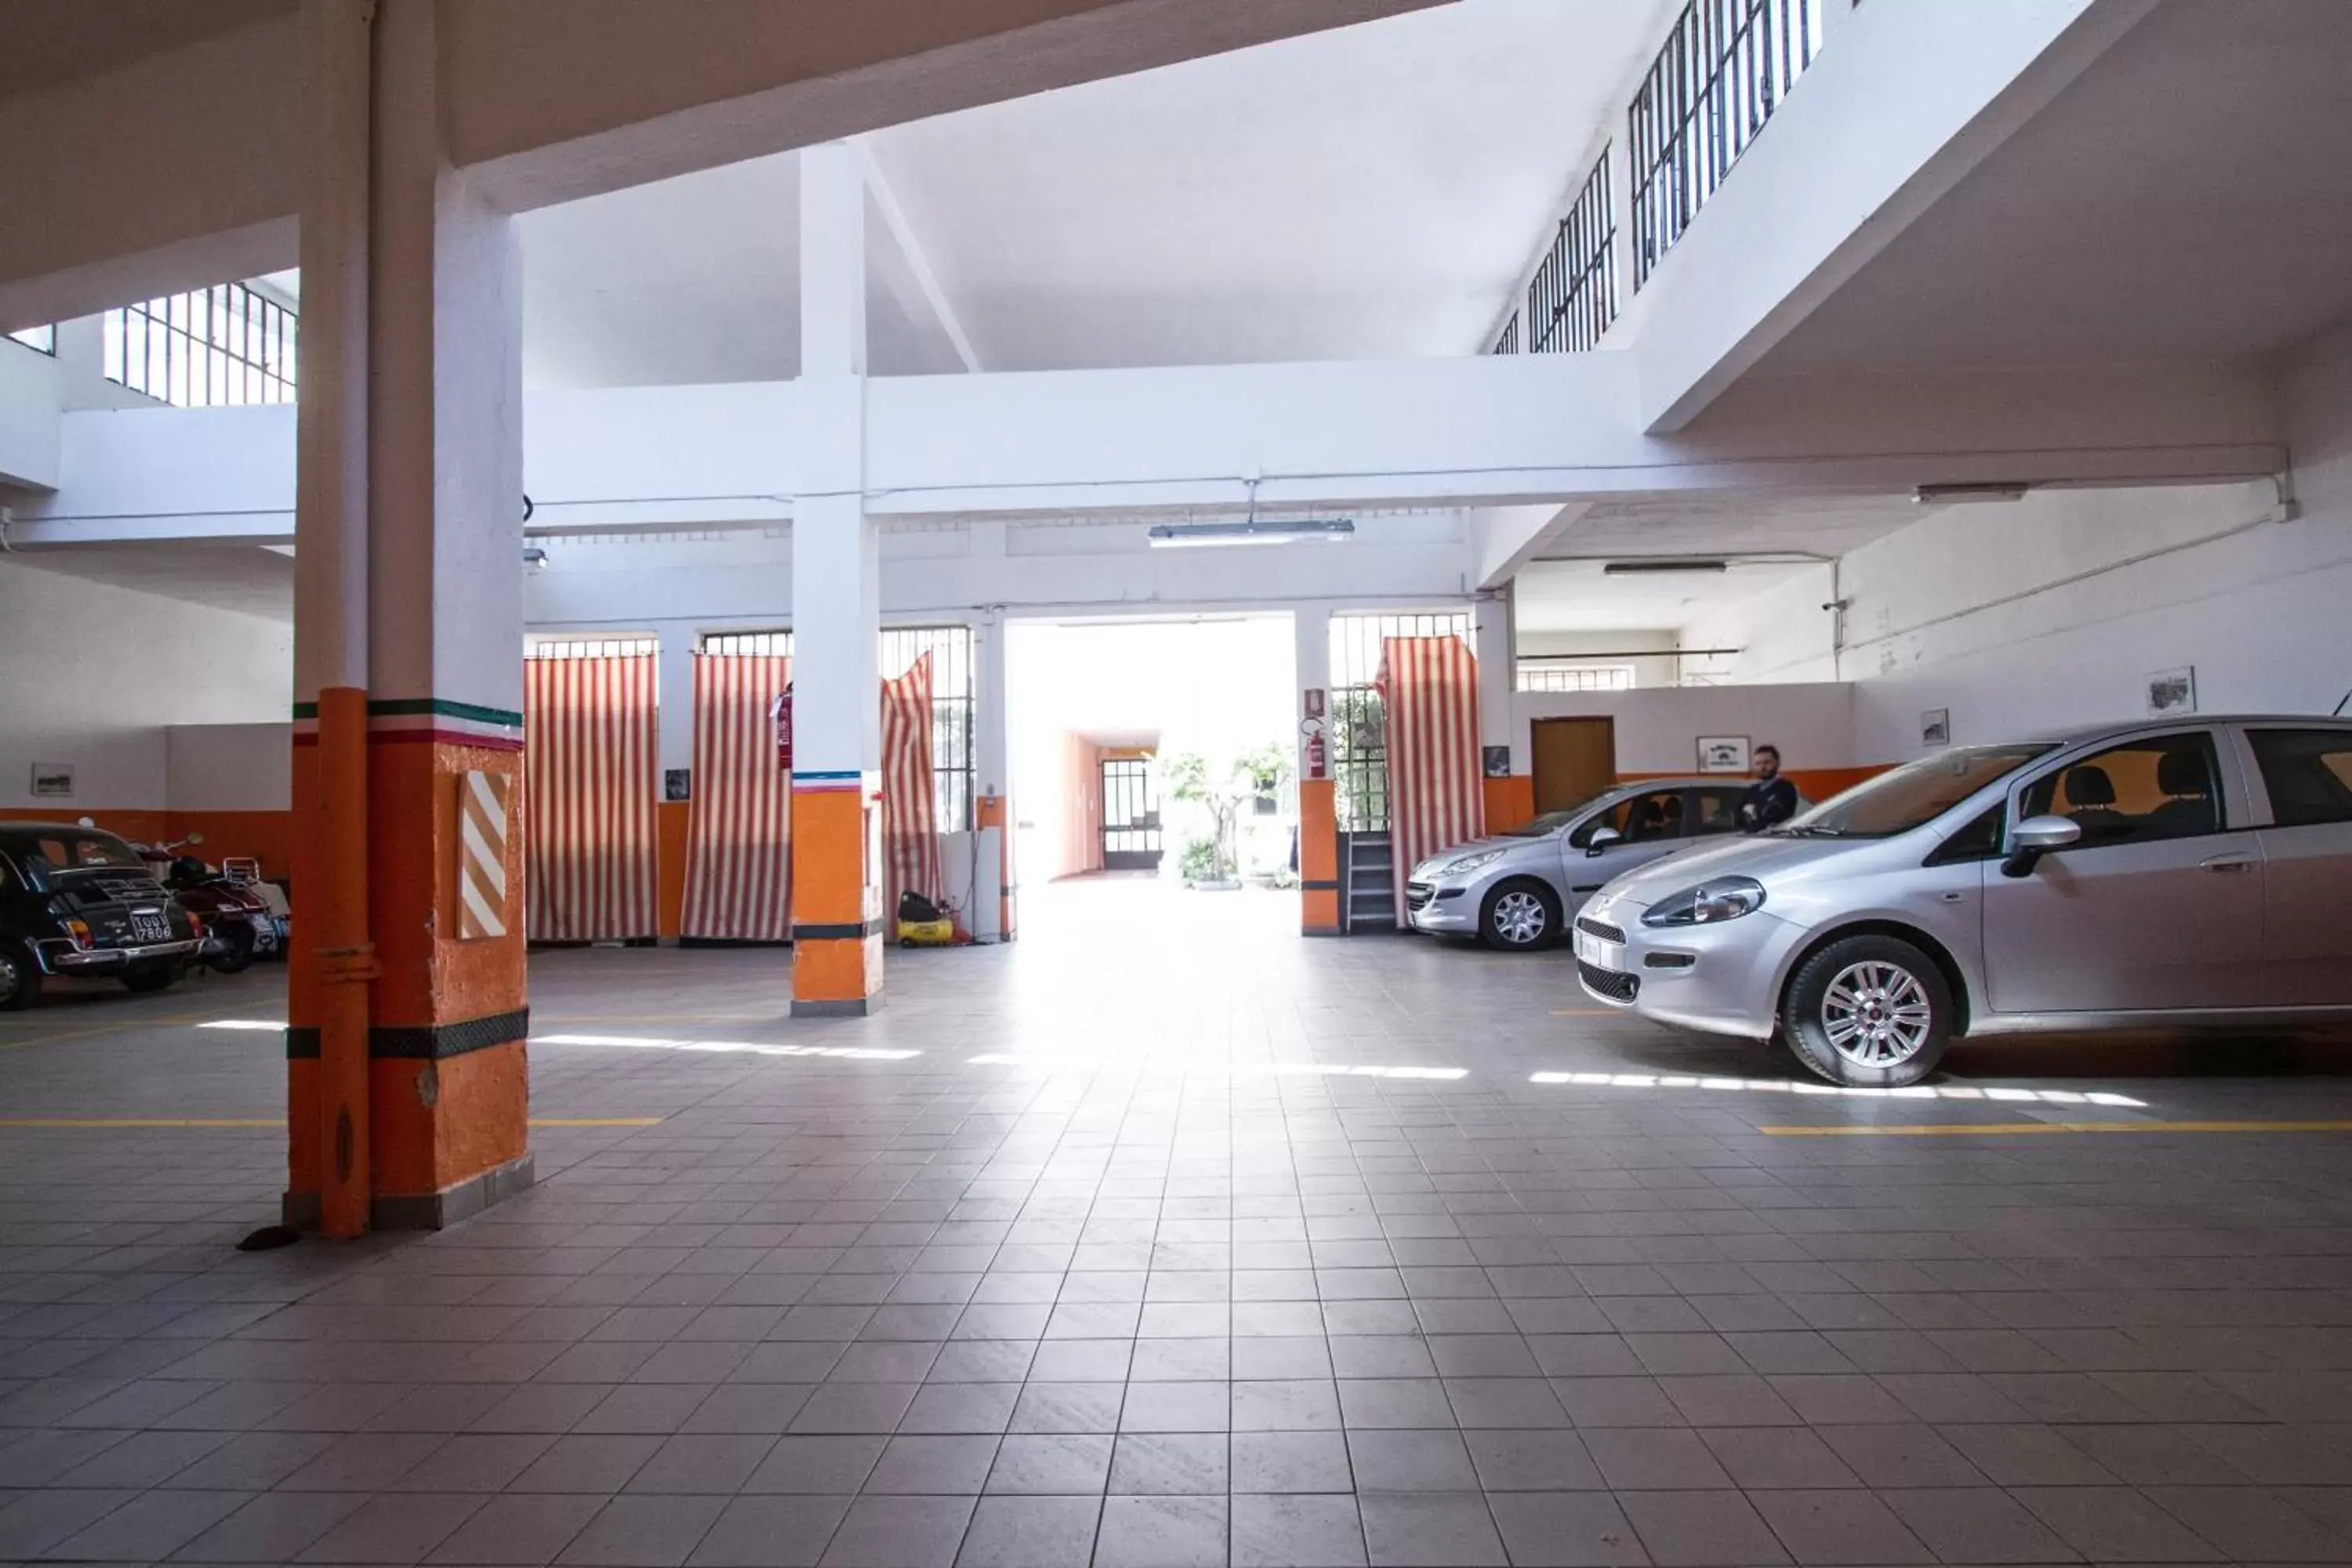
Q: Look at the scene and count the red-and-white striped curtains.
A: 4